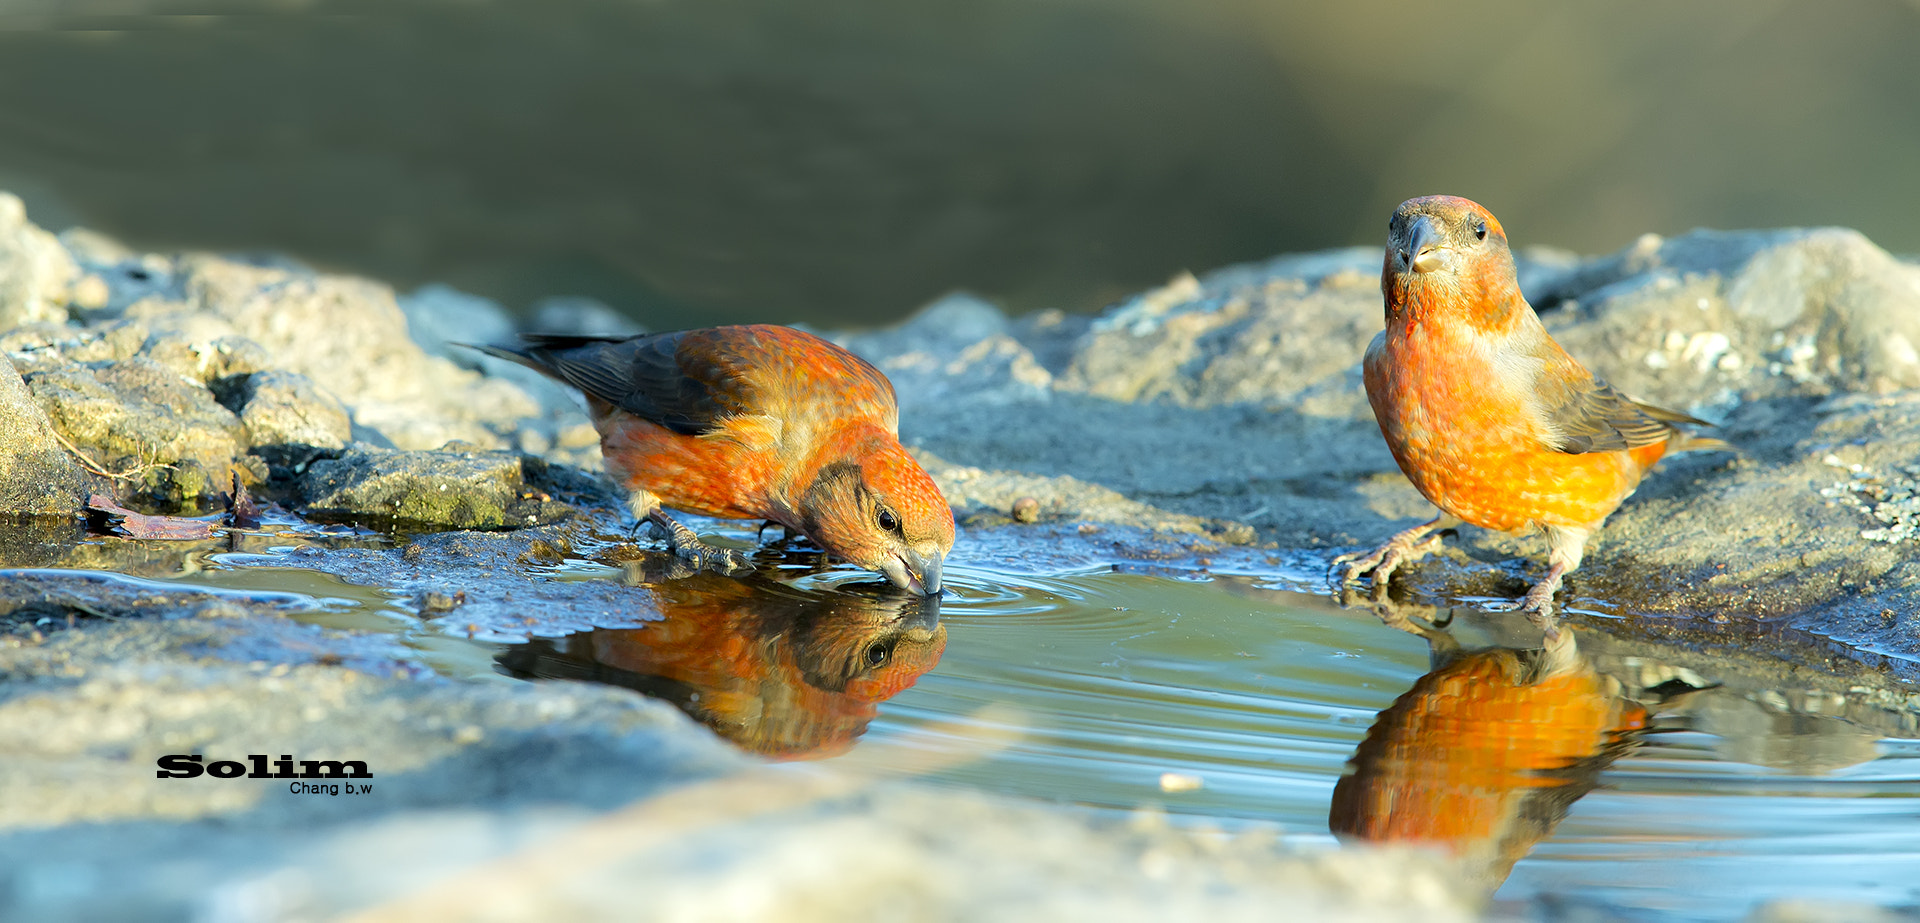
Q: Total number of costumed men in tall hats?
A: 0